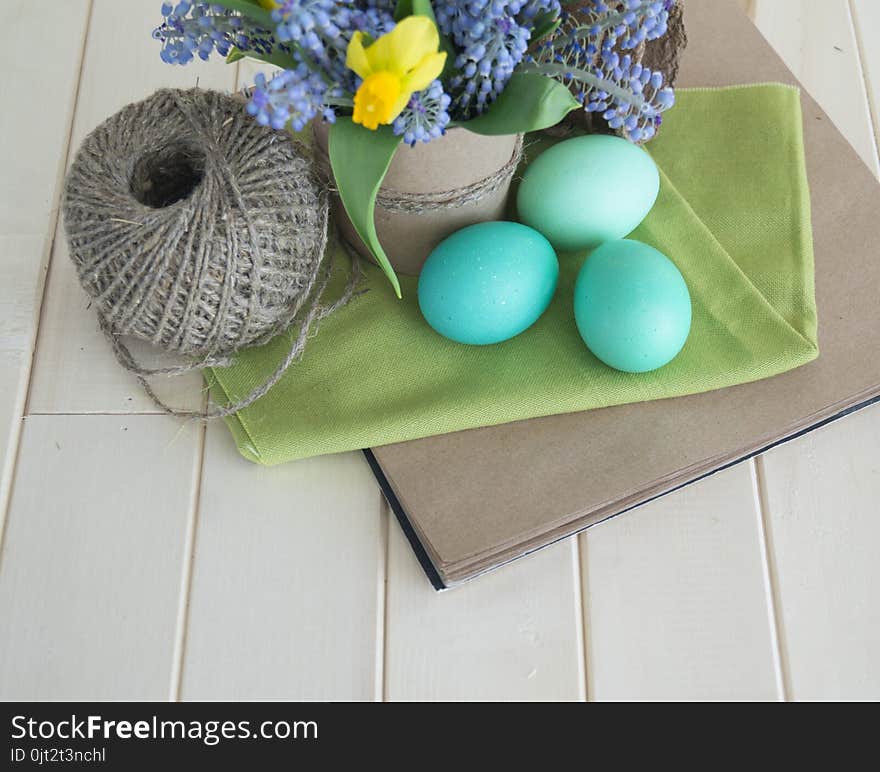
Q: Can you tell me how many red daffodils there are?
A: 0